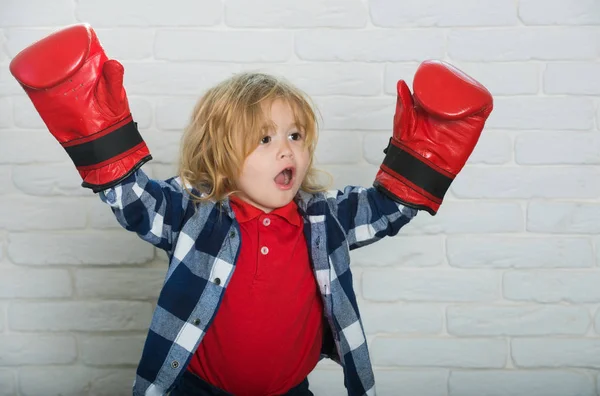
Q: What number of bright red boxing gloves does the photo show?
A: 2